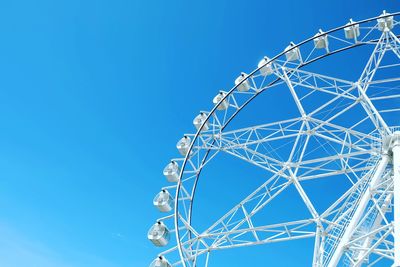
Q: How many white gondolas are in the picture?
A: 13